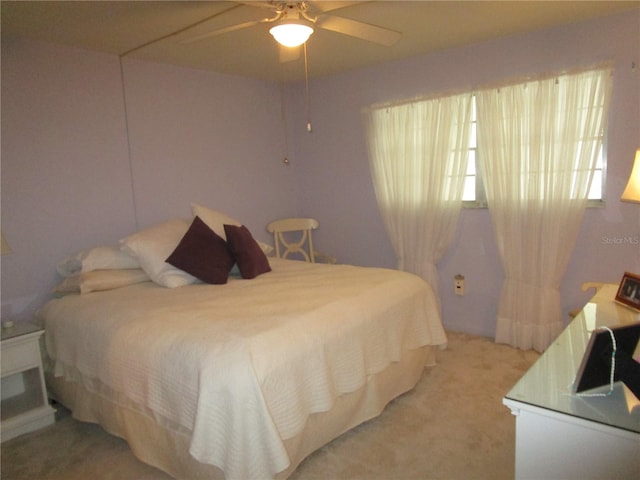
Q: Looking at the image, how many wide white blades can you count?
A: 5